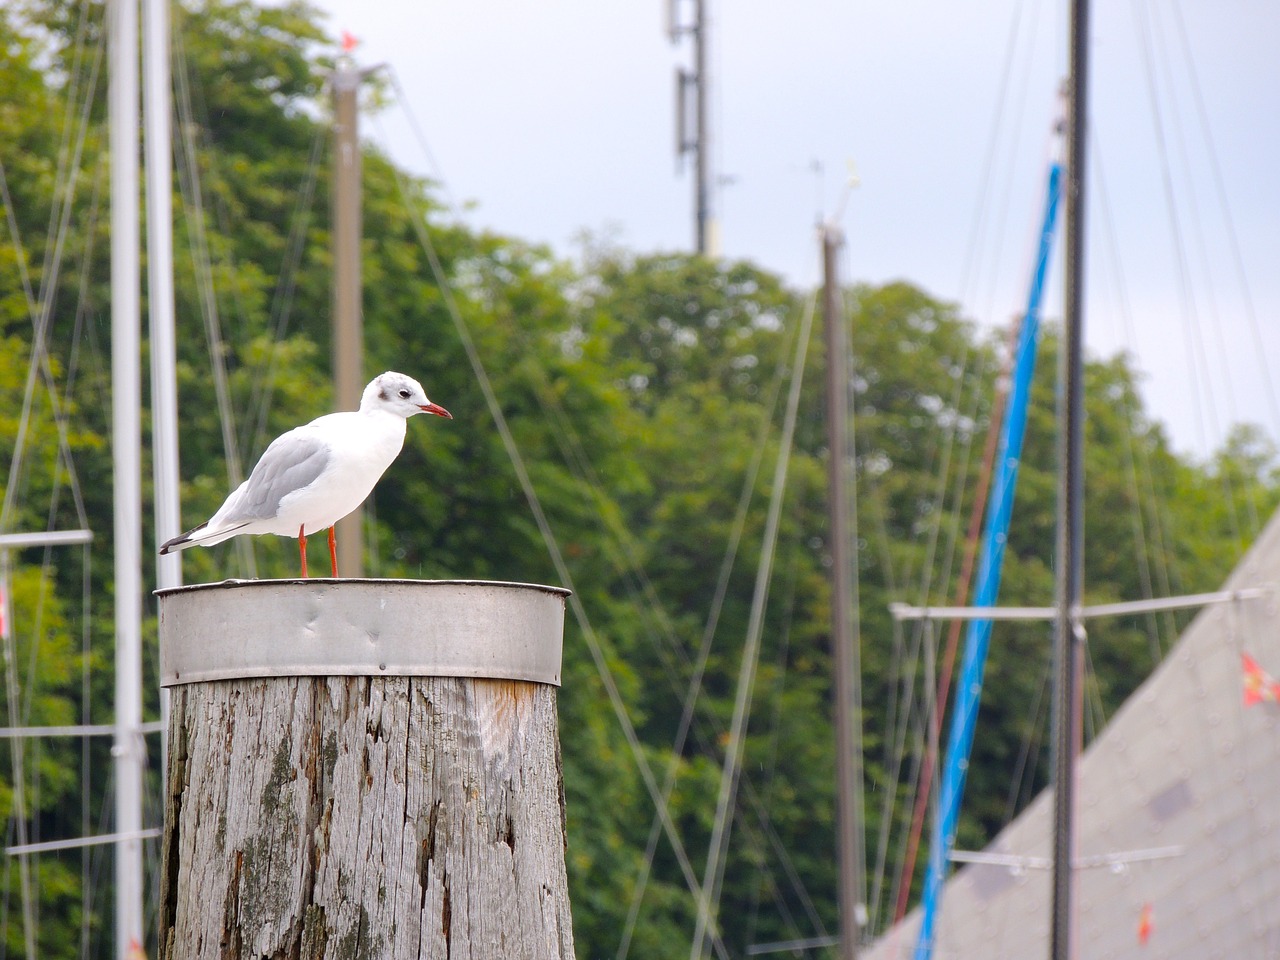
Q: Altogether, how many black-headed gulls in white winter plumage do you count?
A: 1